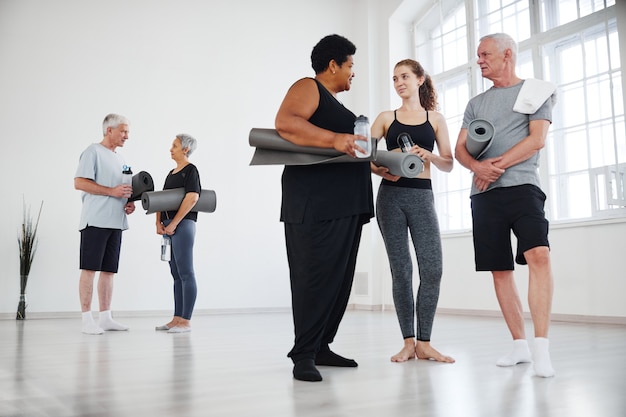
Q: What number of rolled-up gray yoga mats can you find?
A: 5